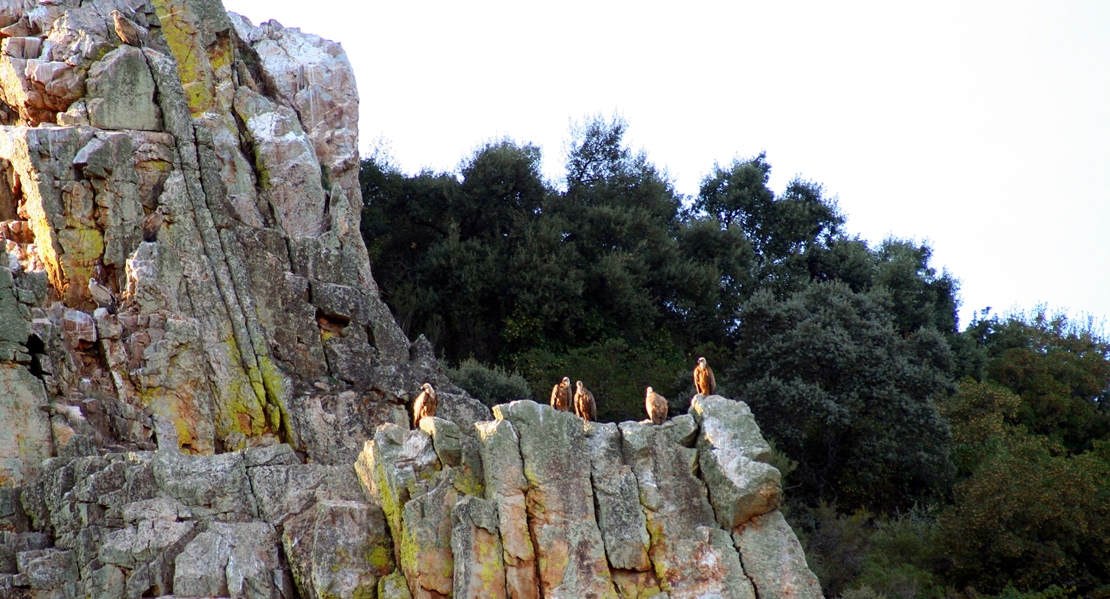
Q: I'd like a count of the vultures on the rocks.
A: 8